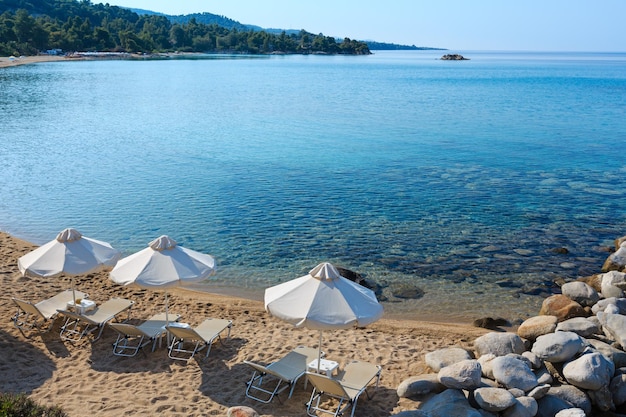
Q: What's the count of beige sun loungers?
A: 6